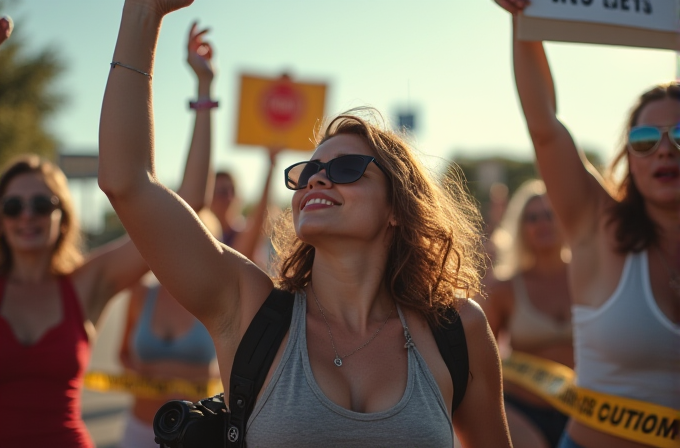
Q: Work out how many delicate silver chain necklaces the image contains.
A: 1